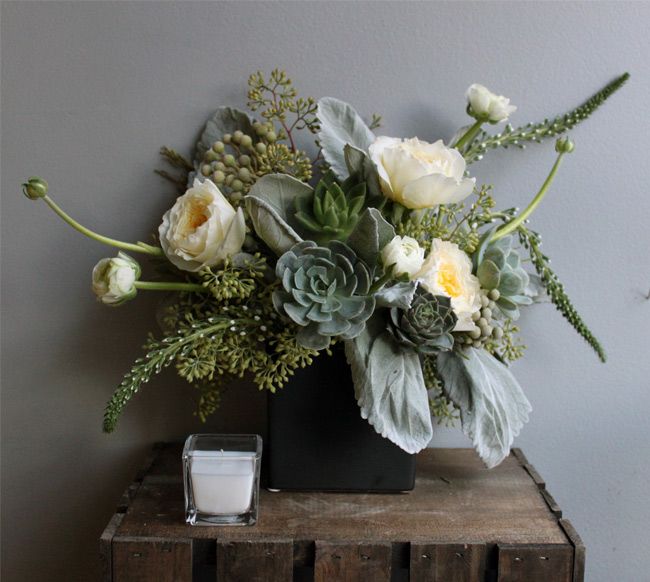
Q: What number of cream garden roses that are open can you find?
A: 3